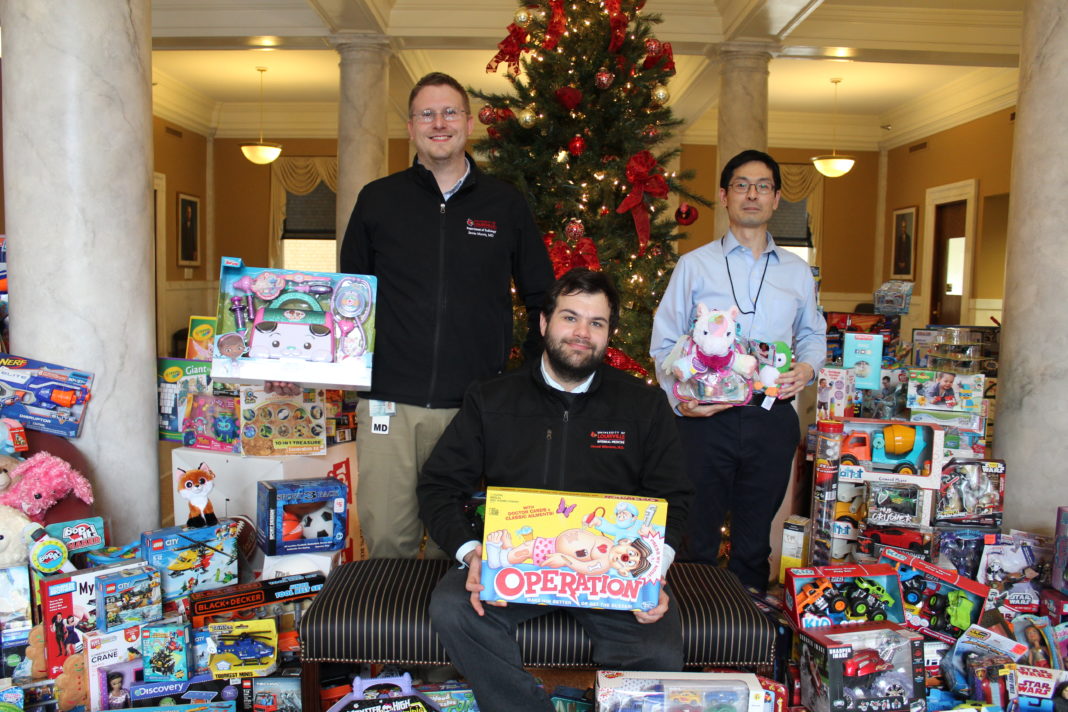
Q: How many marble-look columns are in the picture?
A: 4